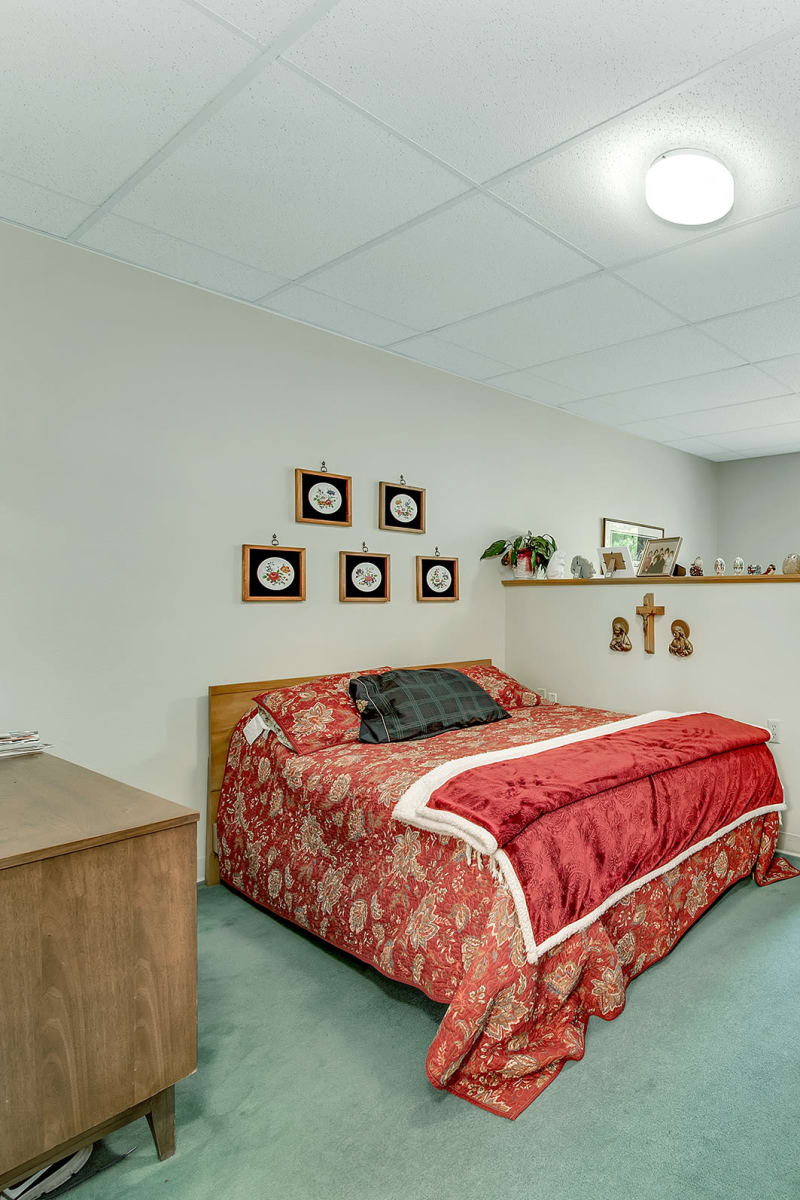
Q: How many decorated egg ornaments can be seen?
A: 2